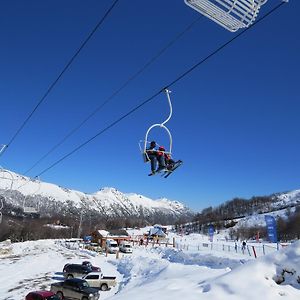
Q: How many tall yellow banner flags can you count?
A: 0